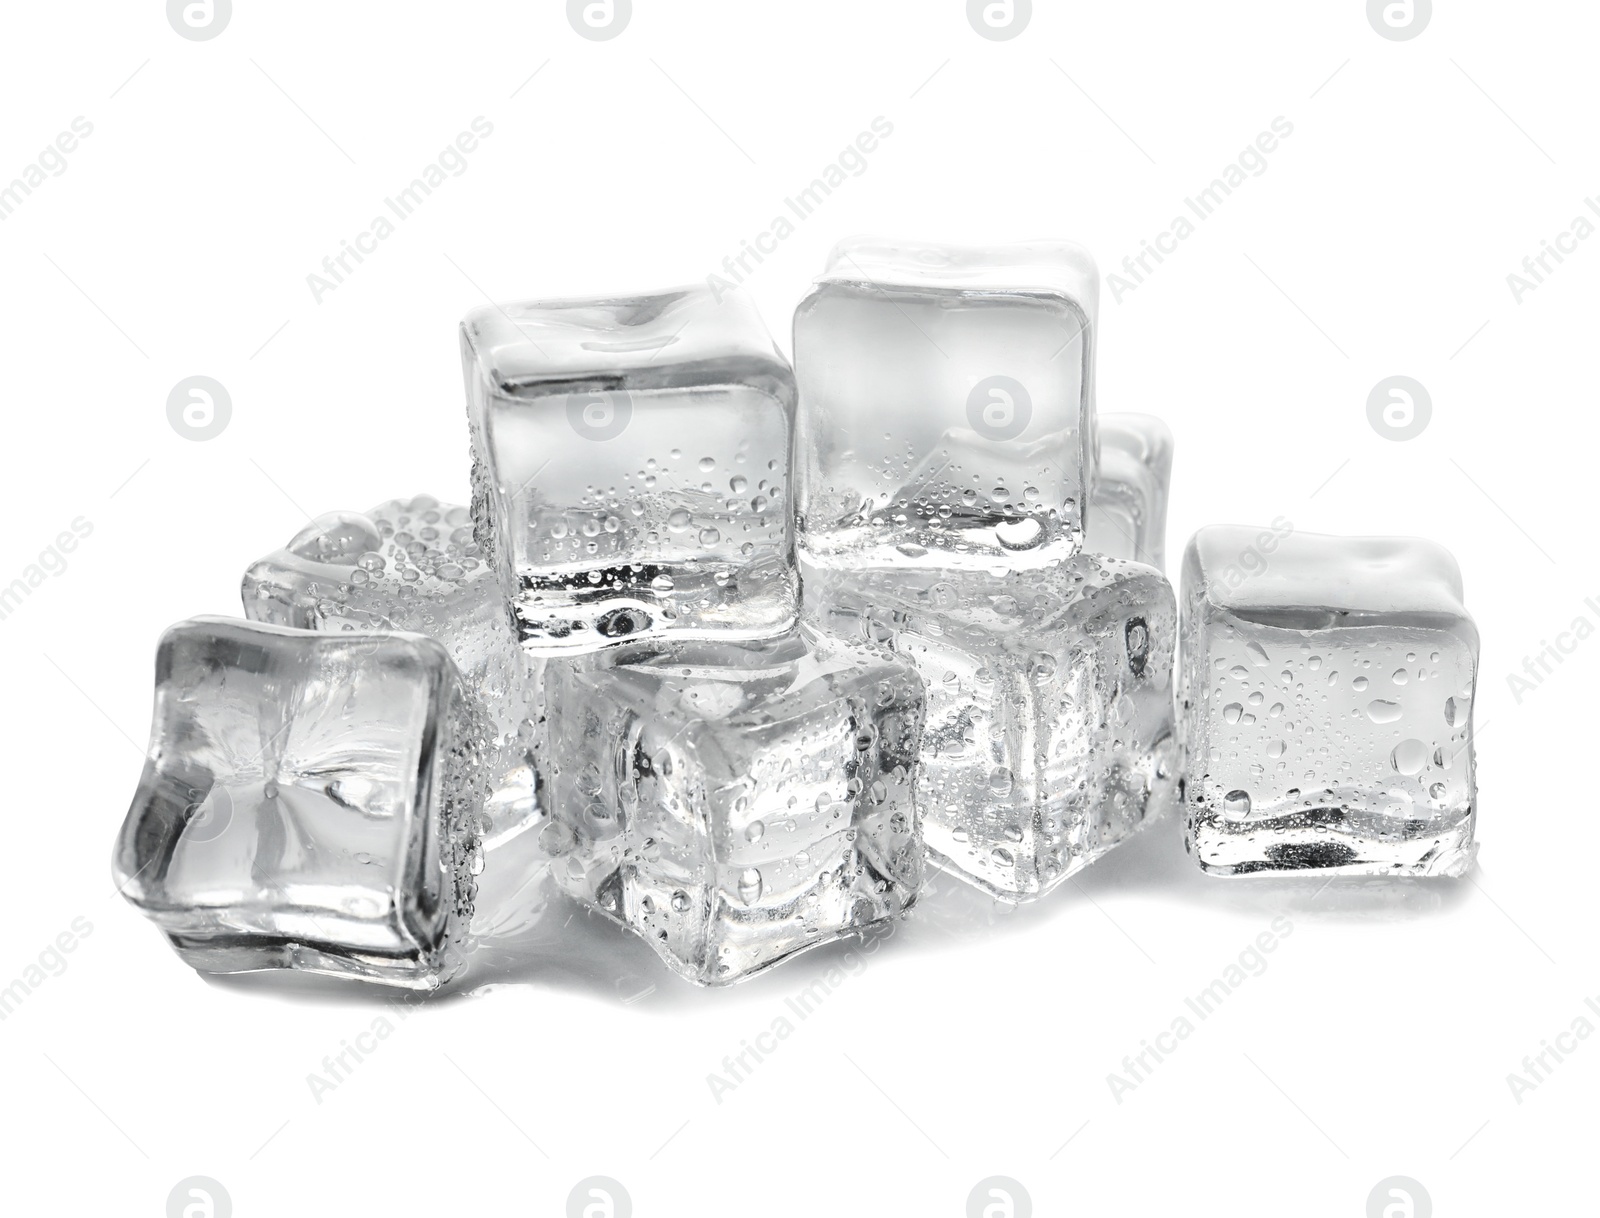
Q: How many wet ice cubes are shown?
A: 8